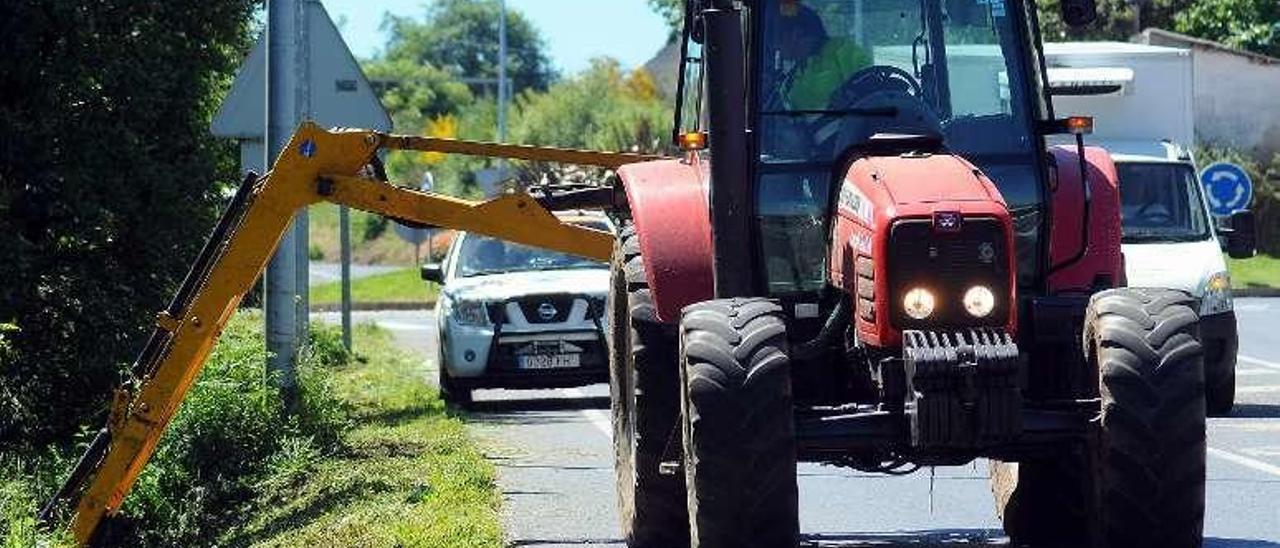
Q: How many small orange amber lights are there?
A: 2